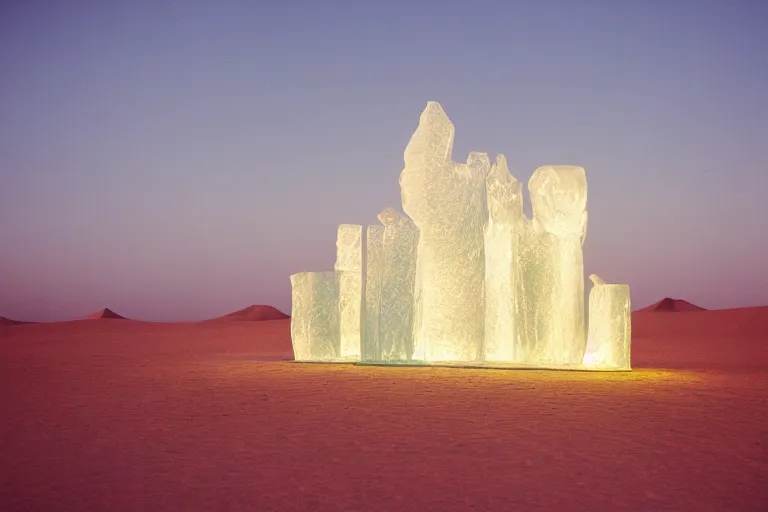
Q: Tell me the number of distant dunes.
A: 4